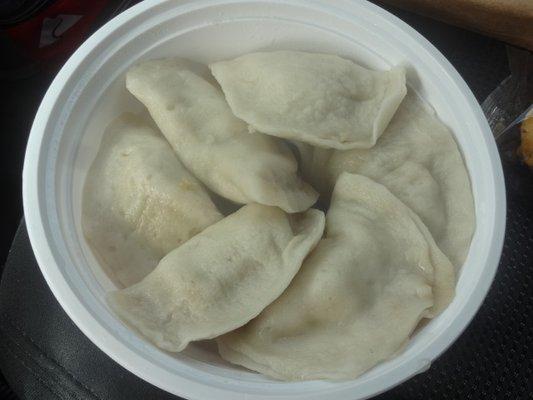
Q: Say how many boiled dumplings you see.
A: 6